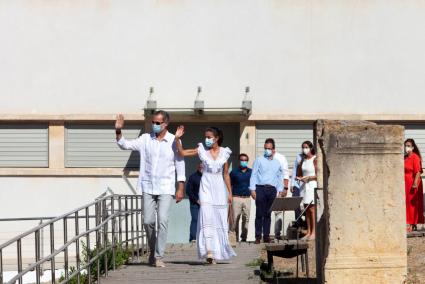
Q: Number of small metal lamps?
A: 3